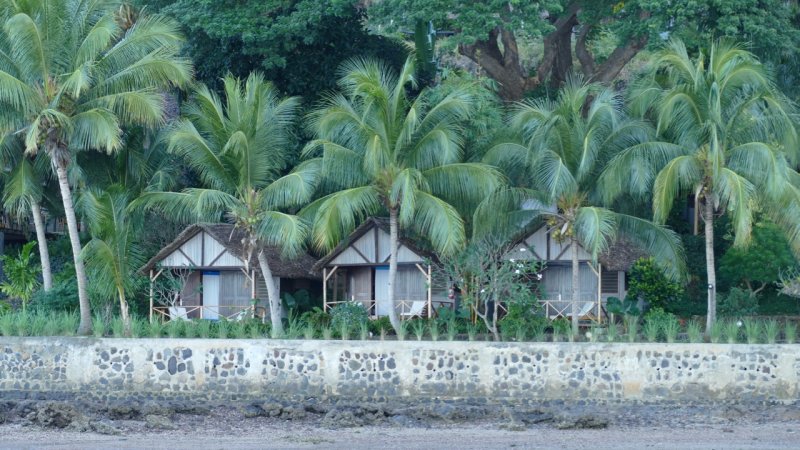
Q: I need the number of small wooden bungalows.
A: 3